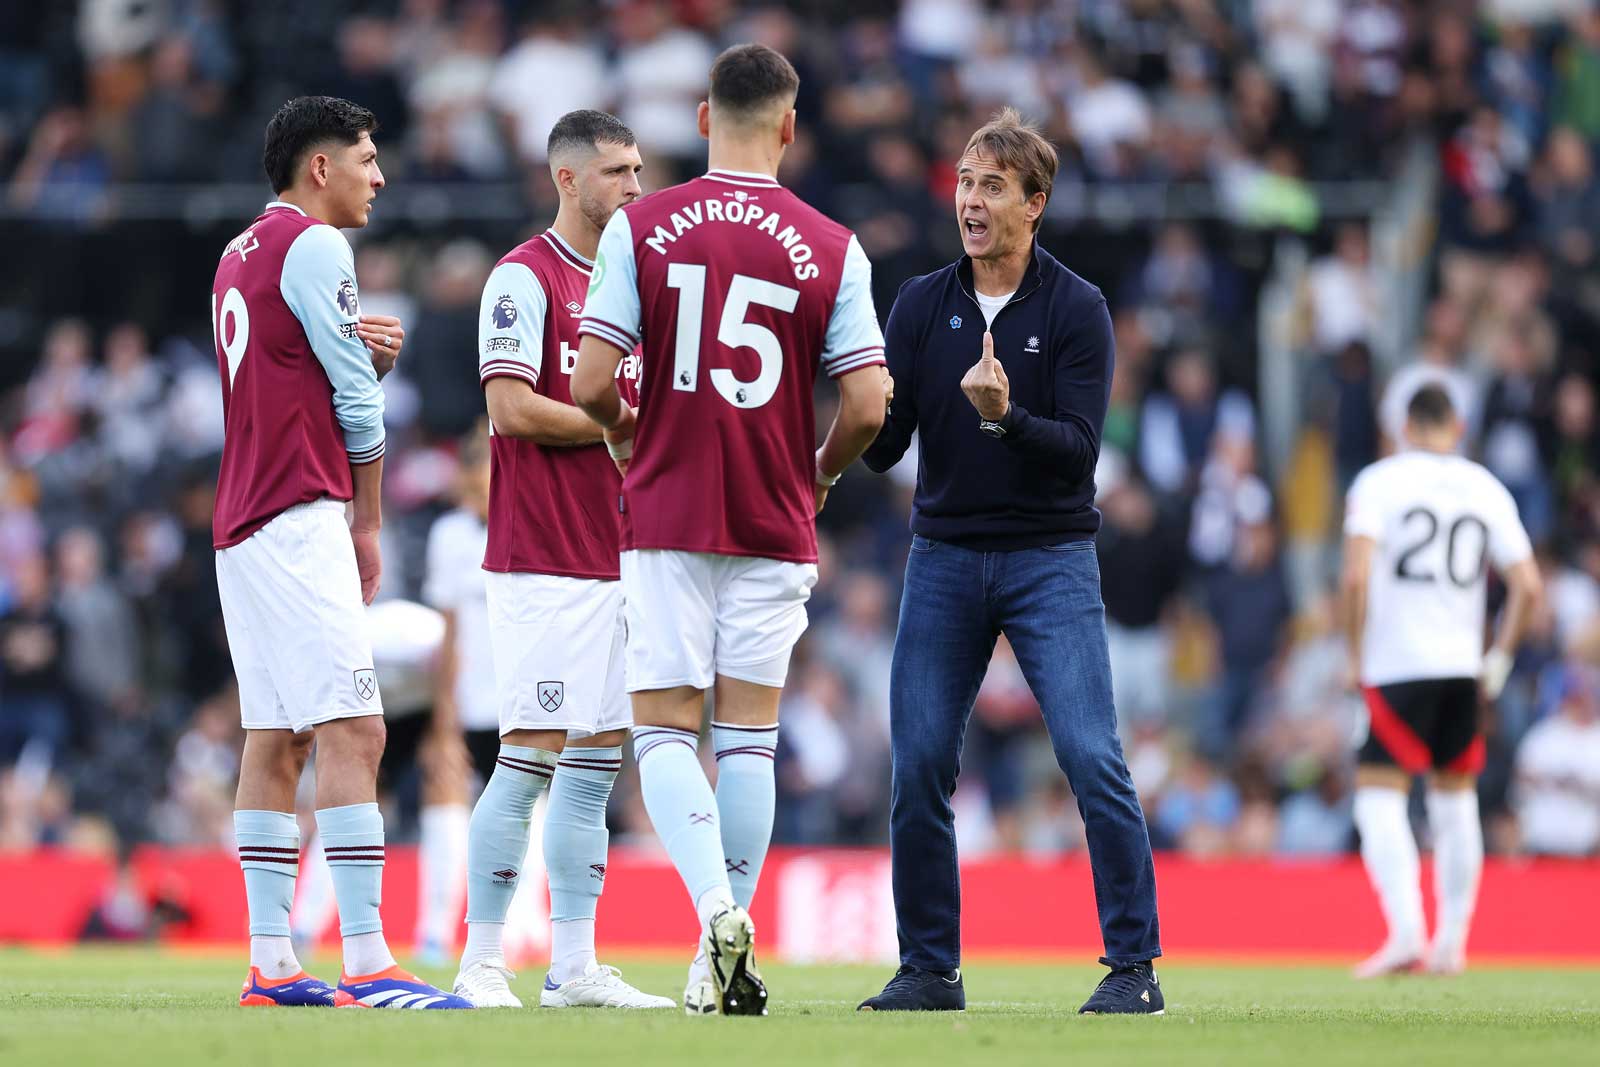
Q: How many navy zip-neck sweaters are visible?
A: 1